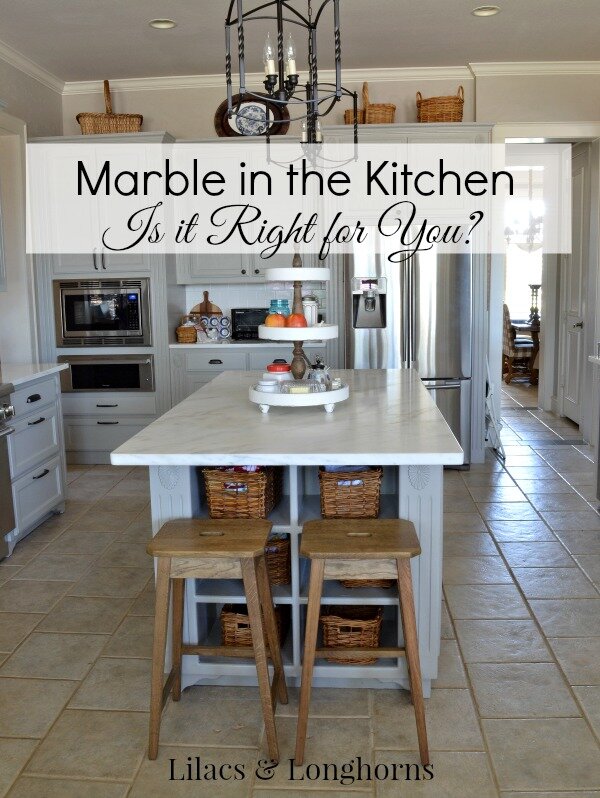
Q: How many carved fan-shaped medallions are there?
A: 2